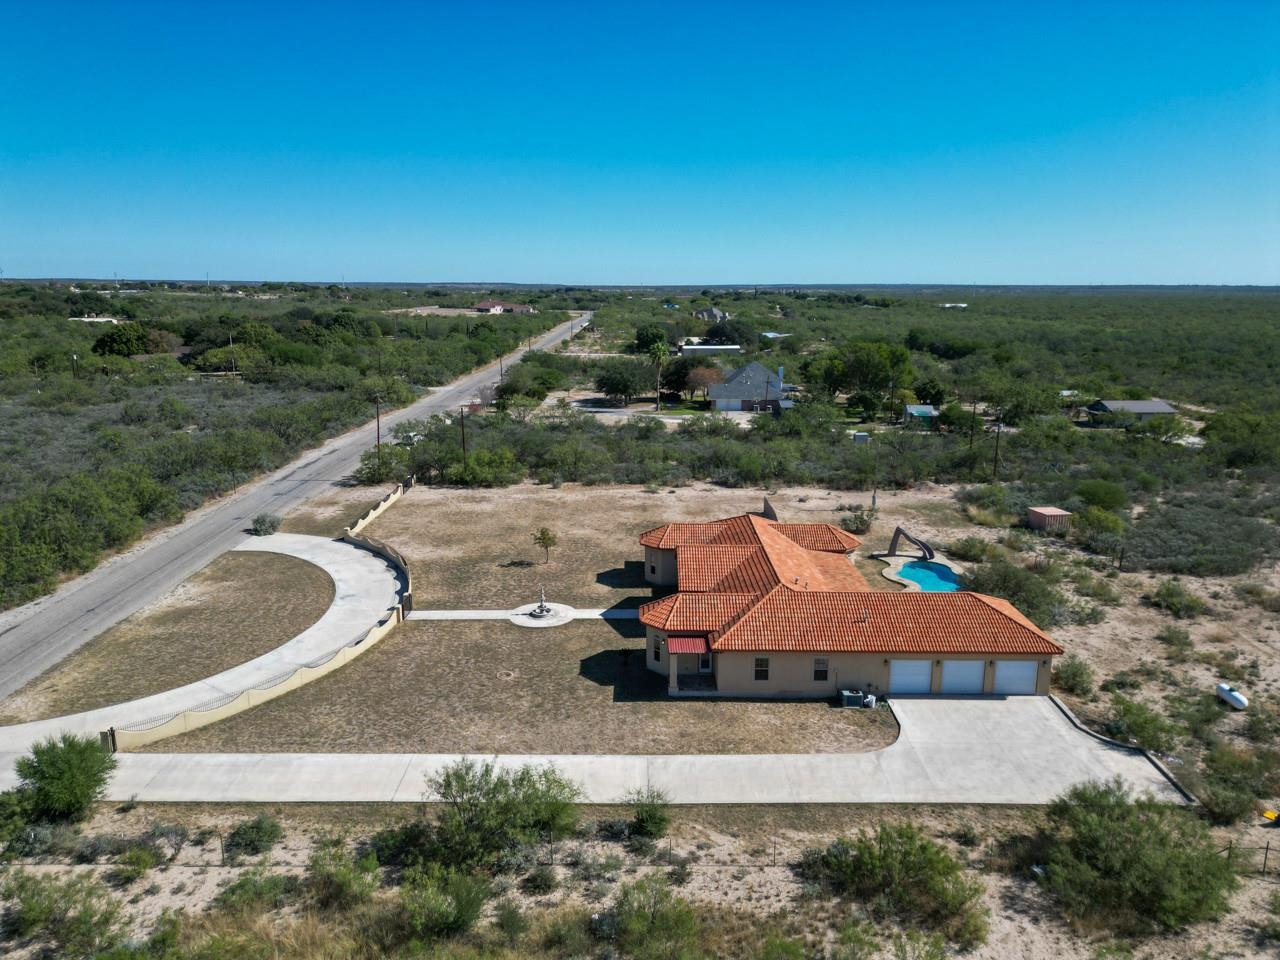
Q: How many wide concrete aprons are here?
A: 1